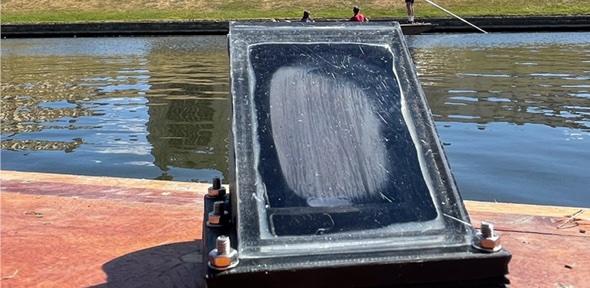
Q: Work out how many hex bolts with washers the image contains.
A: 4